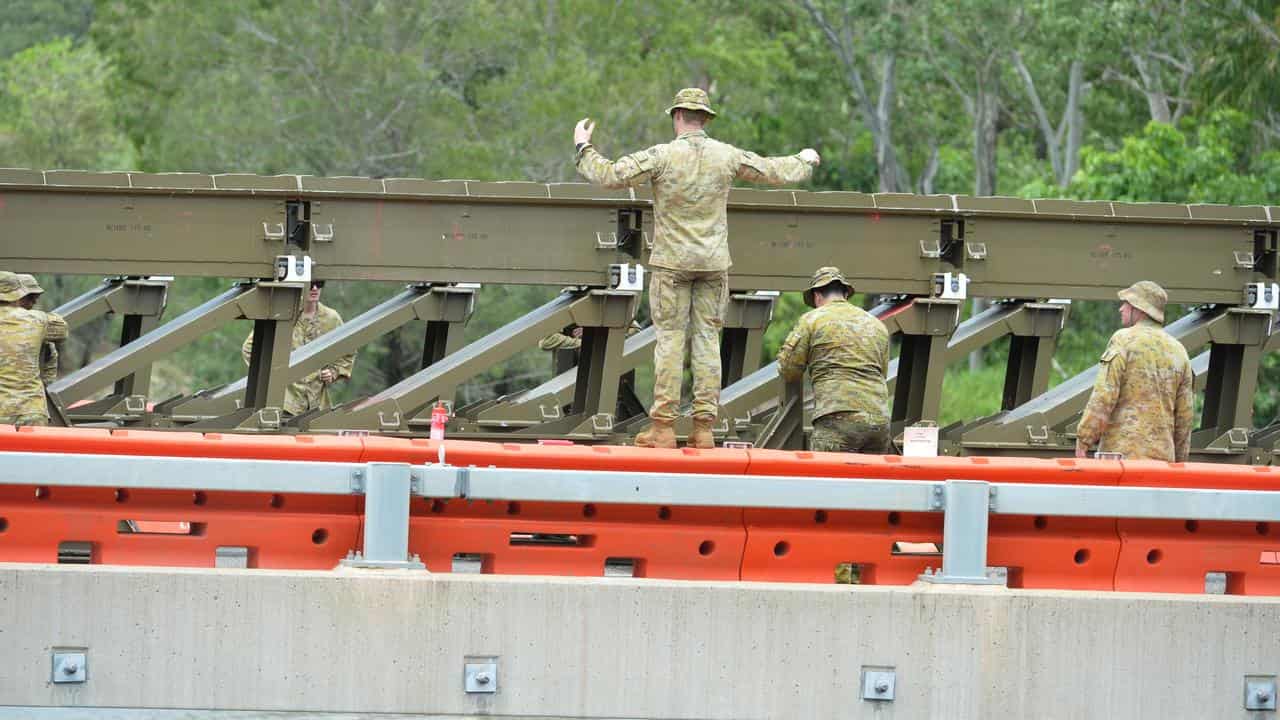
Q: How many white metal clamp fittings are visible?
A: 4